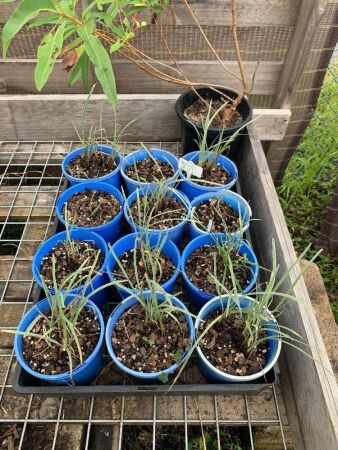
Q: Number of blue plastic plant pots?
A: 12